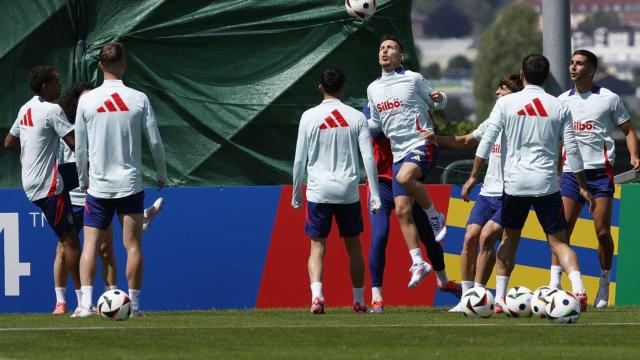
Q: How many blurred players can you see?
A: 0